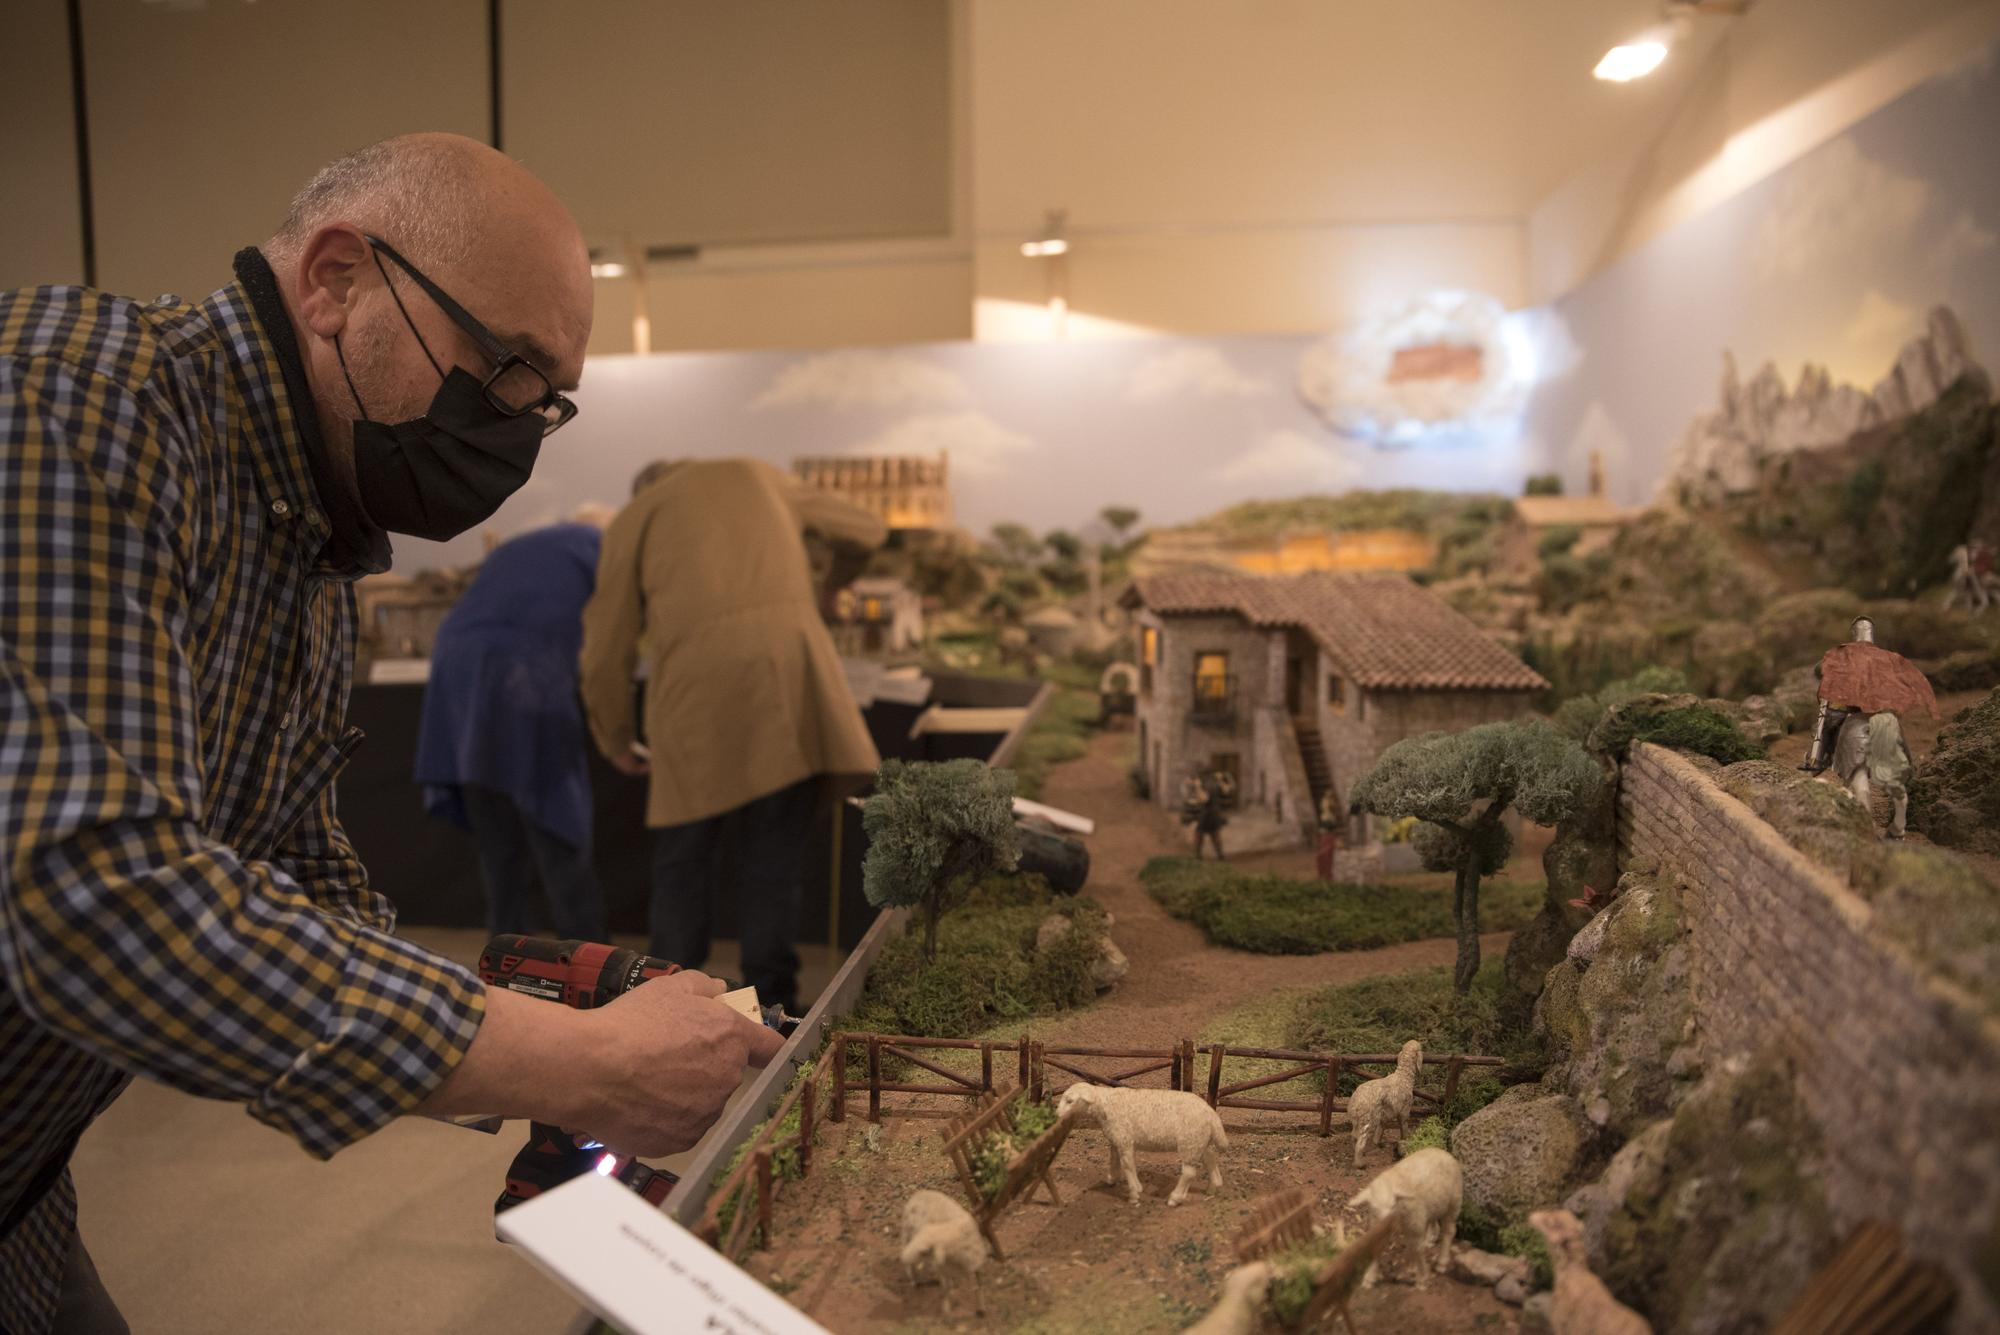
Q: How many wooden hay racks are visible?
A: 2